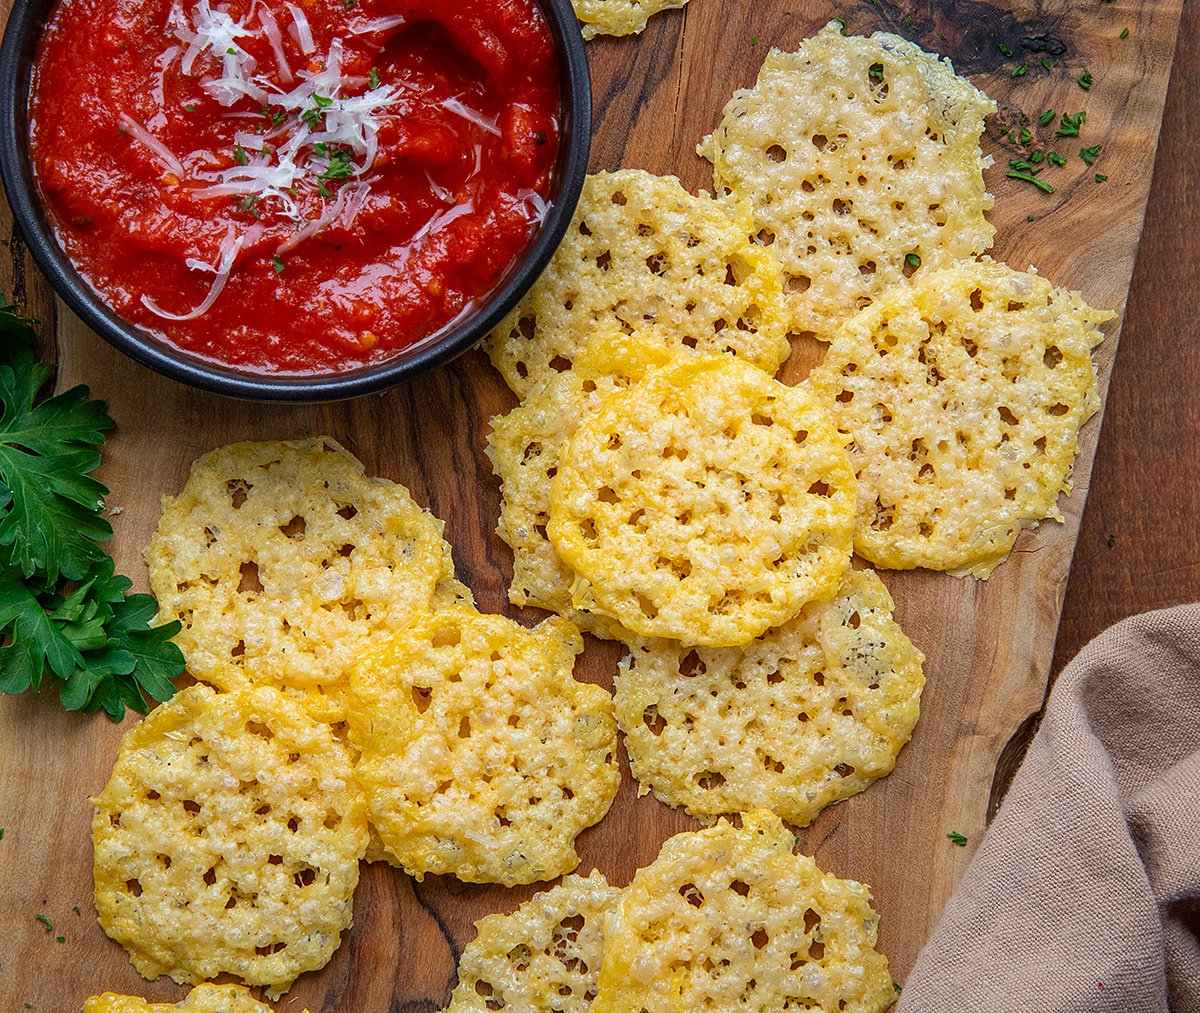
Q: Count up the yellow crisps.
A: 13